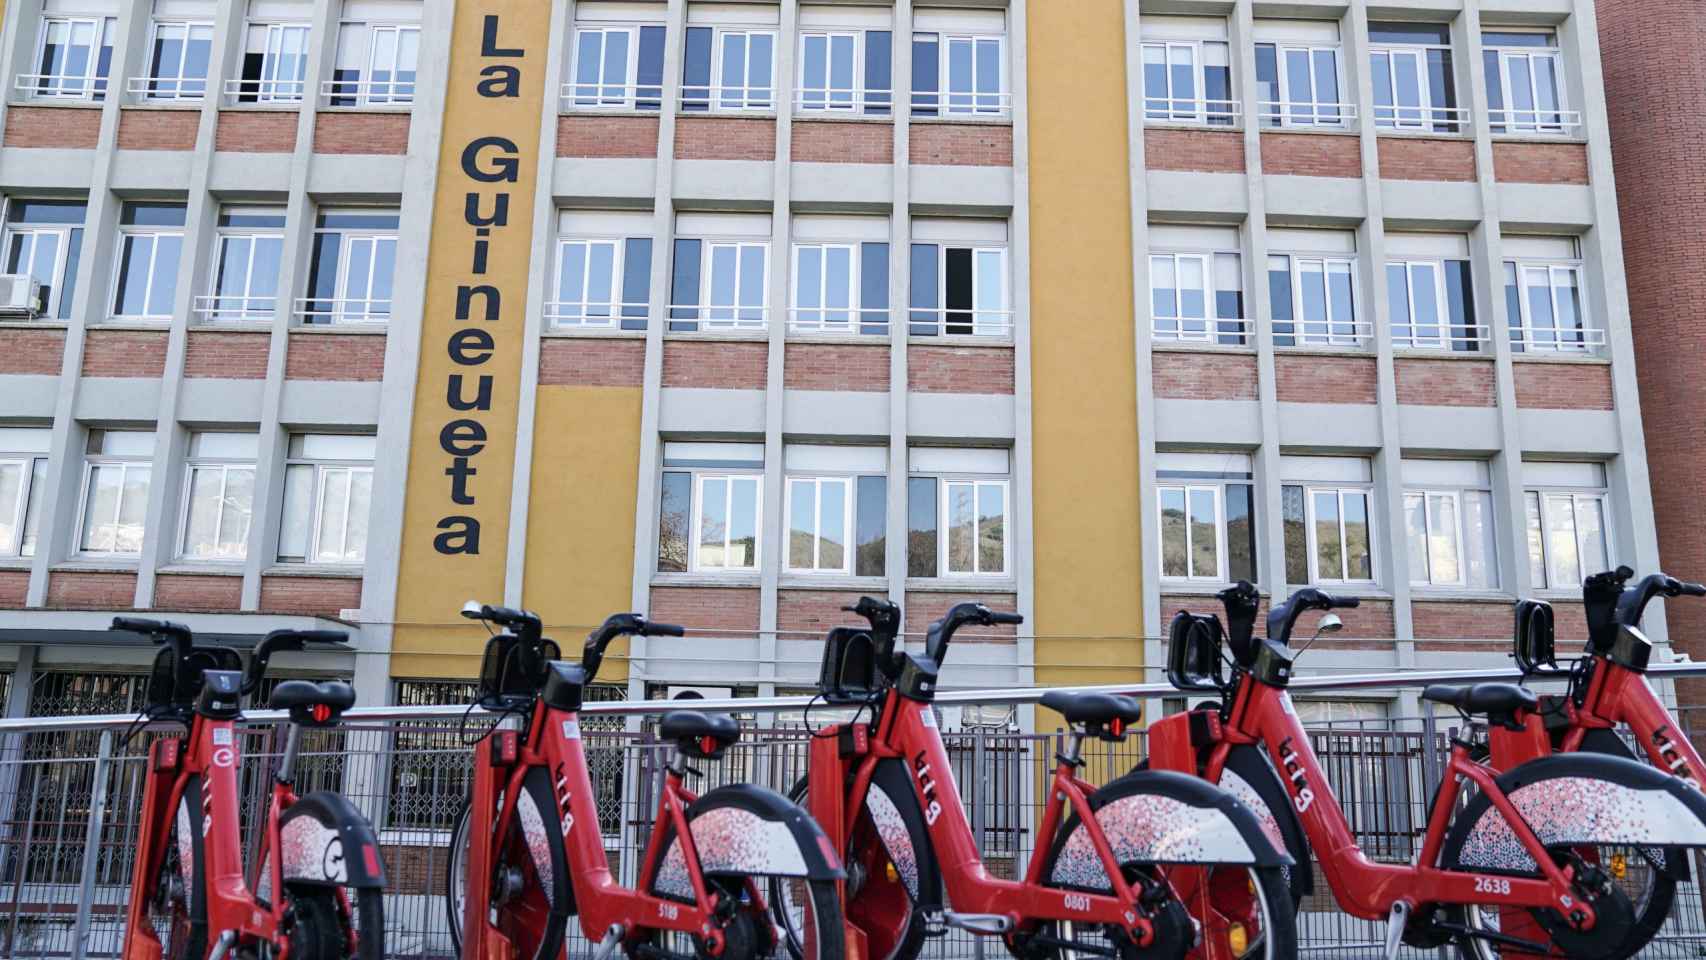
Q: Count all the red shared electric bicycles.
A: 5